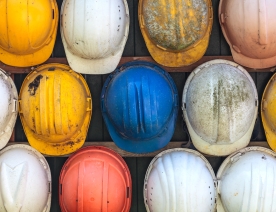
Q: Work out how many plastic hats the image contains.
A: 13